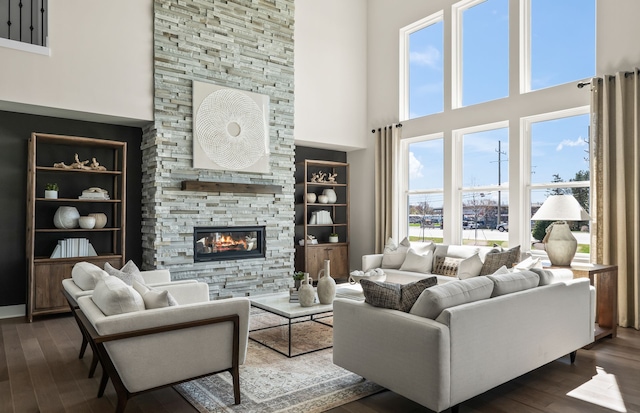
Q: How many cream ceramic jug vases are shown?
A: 2